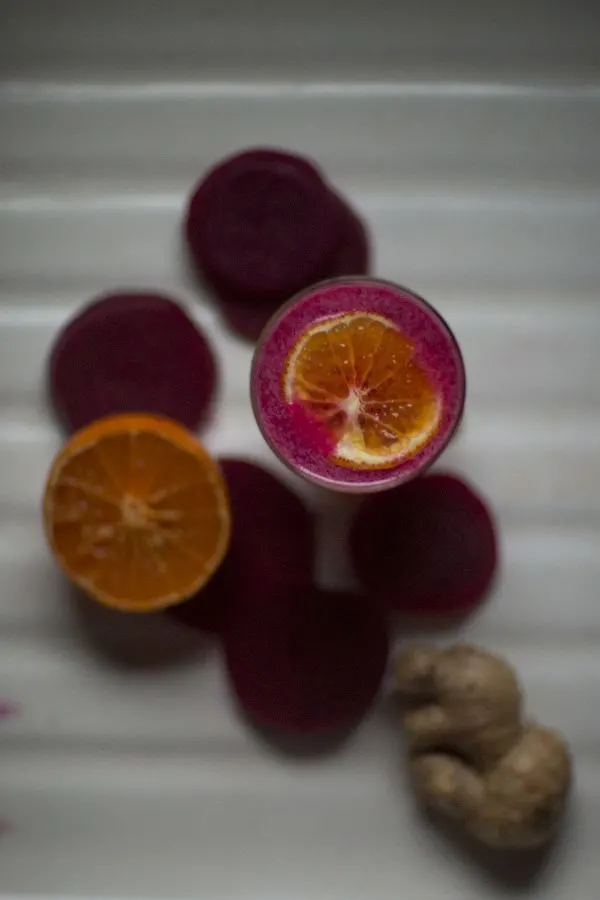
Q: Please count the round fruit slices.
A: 2